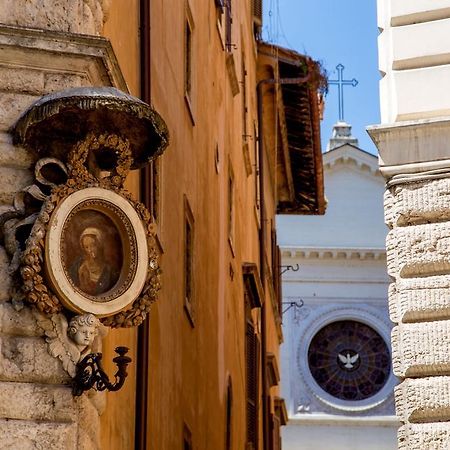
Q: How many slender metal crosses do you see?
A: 1